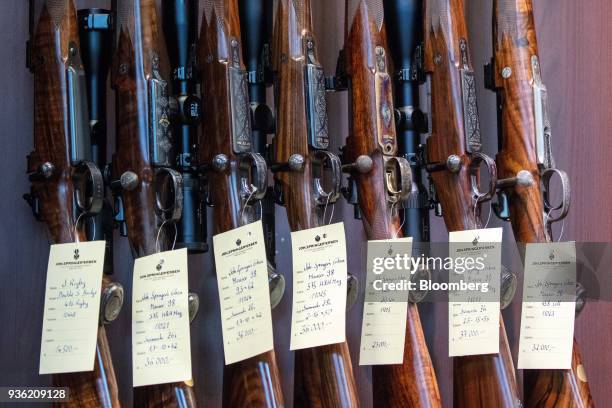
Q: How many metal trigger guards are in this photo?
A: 7